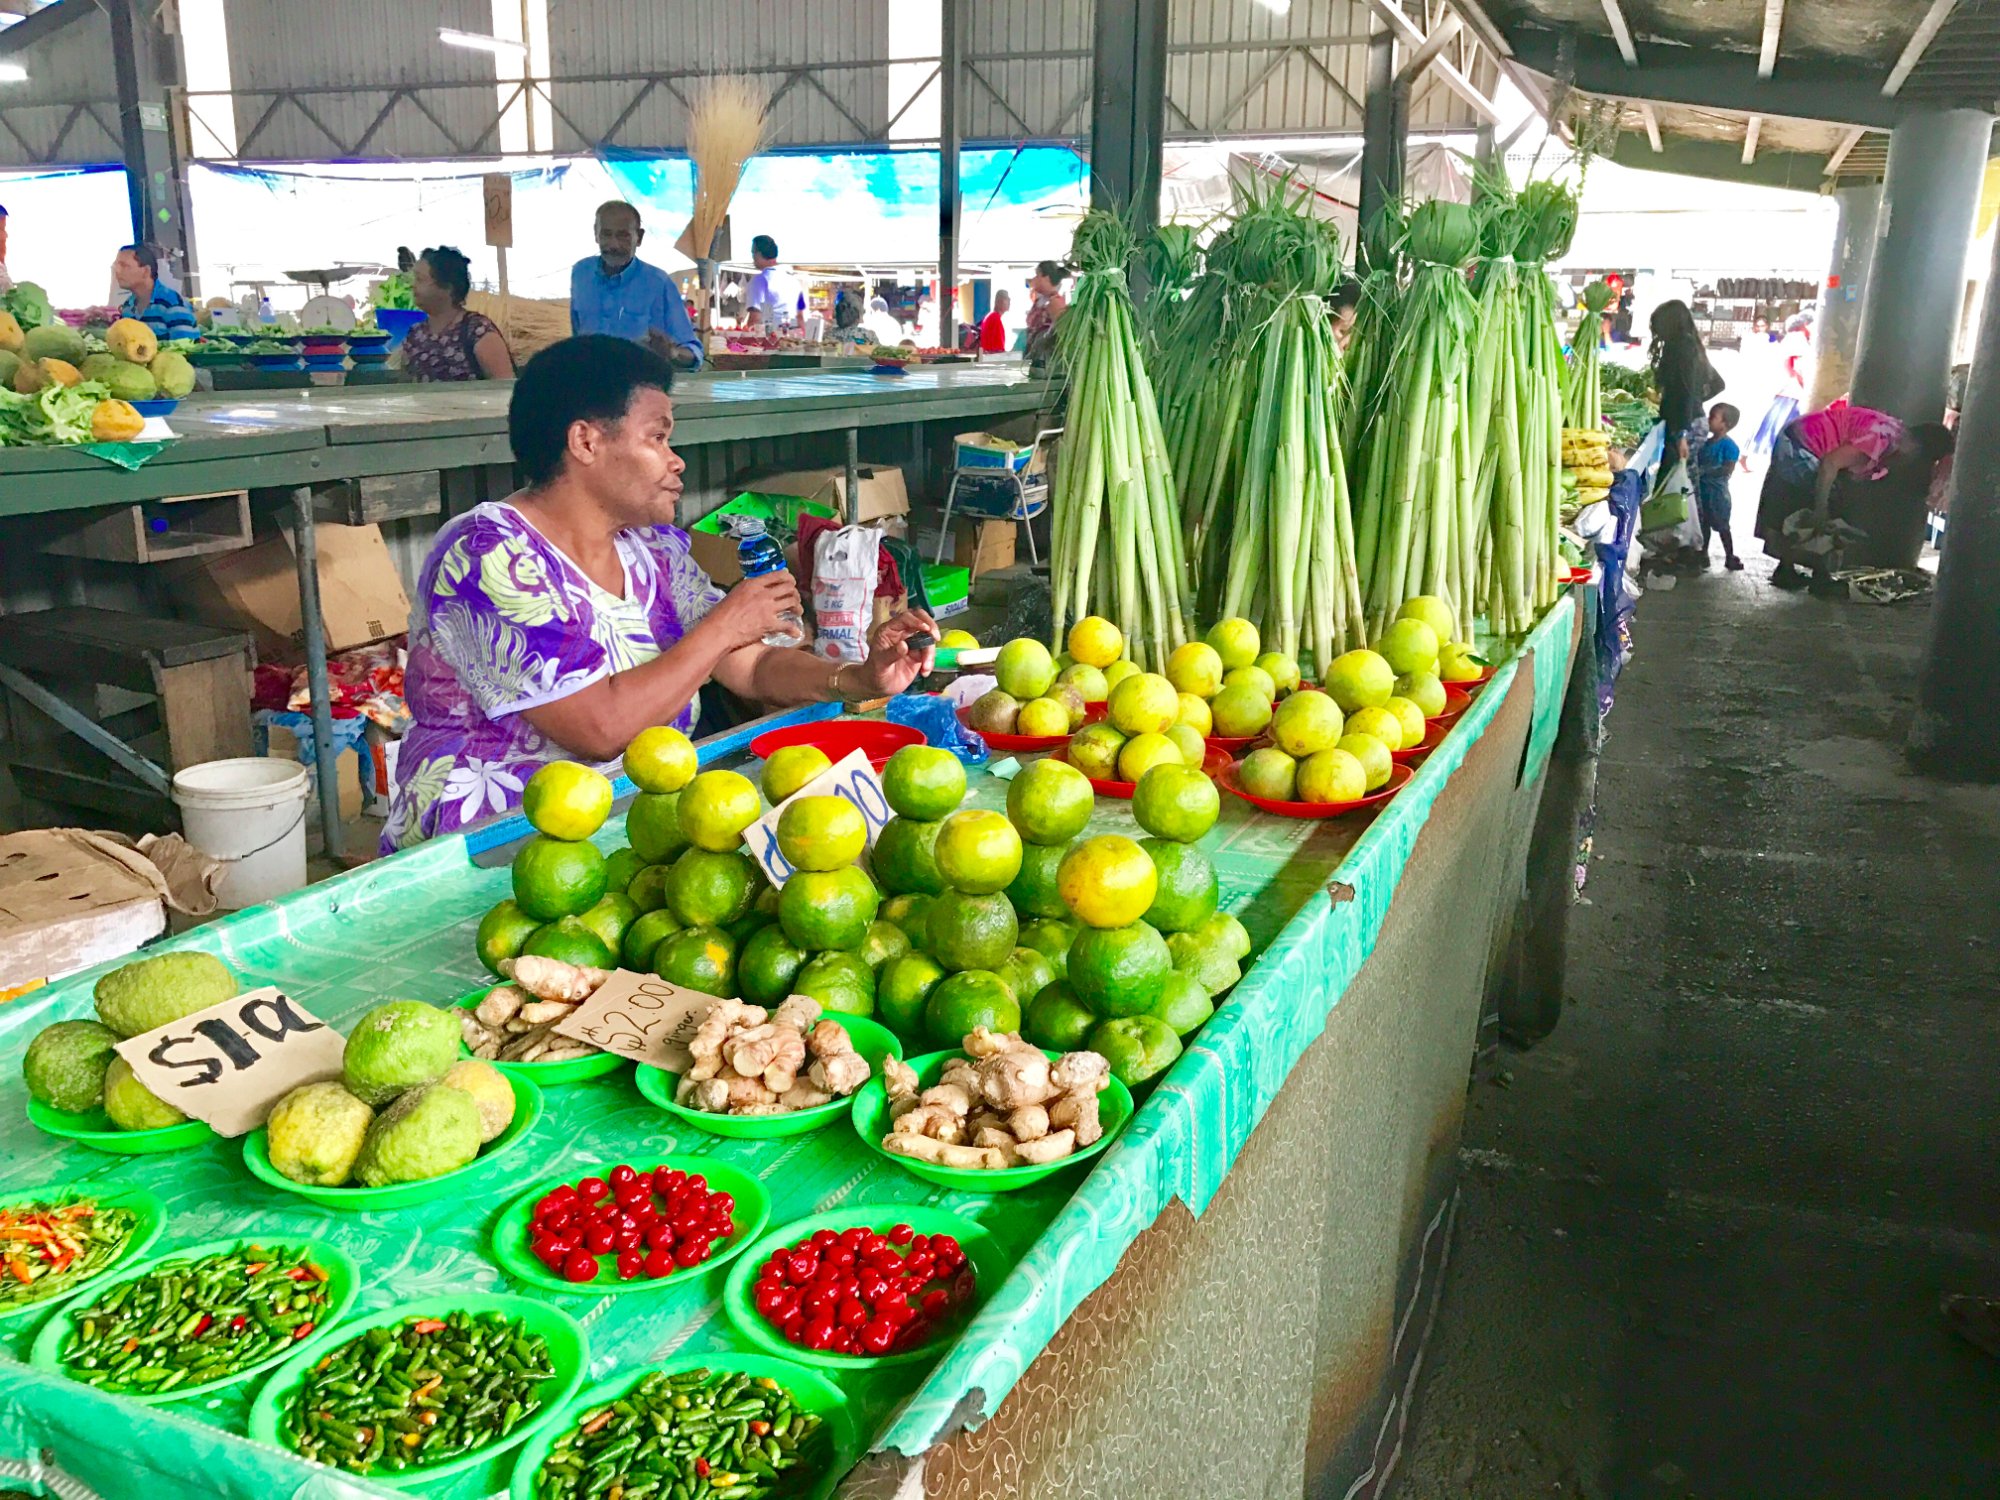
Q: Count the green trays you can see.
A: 11